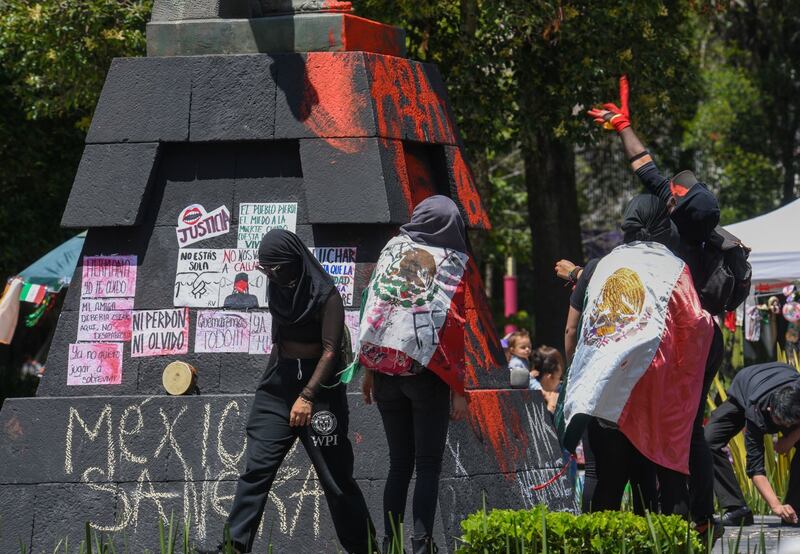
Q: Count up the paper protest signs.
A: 12